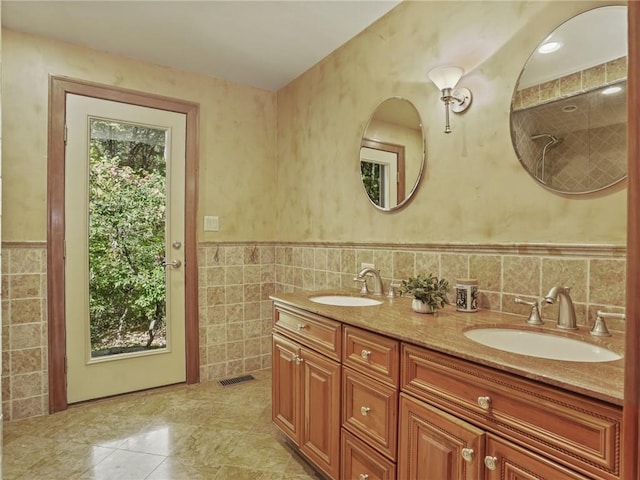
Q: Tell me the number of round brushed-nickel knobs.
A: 9